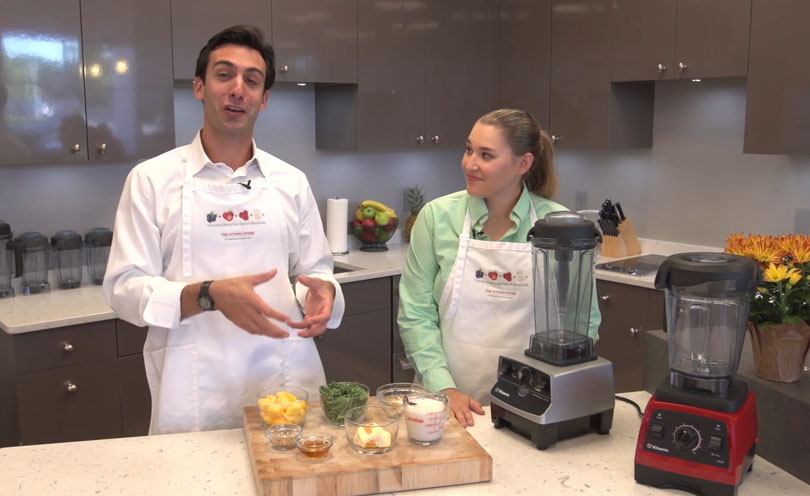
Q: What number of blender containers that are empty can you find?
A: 6